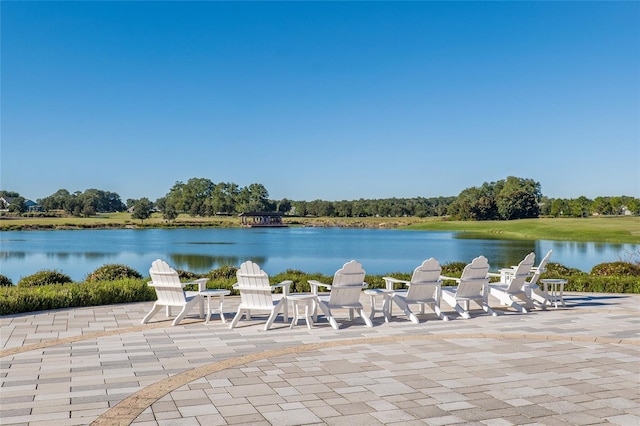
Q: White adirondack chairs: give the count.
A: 7